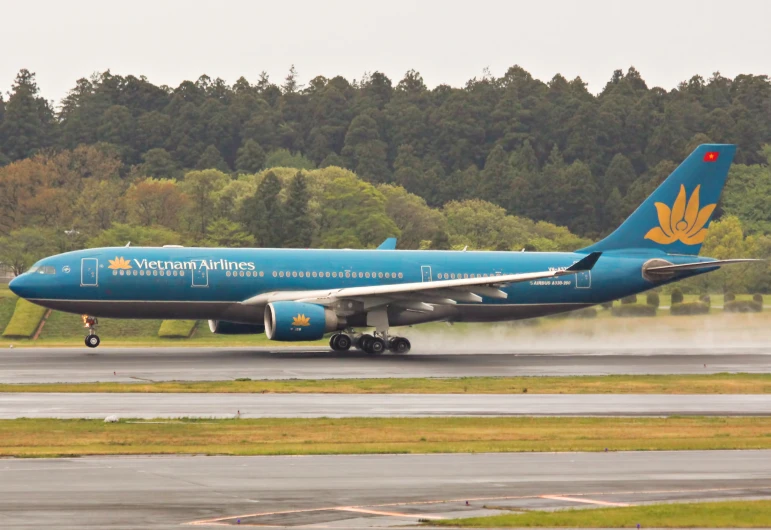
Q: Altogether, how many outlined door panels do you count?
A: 4